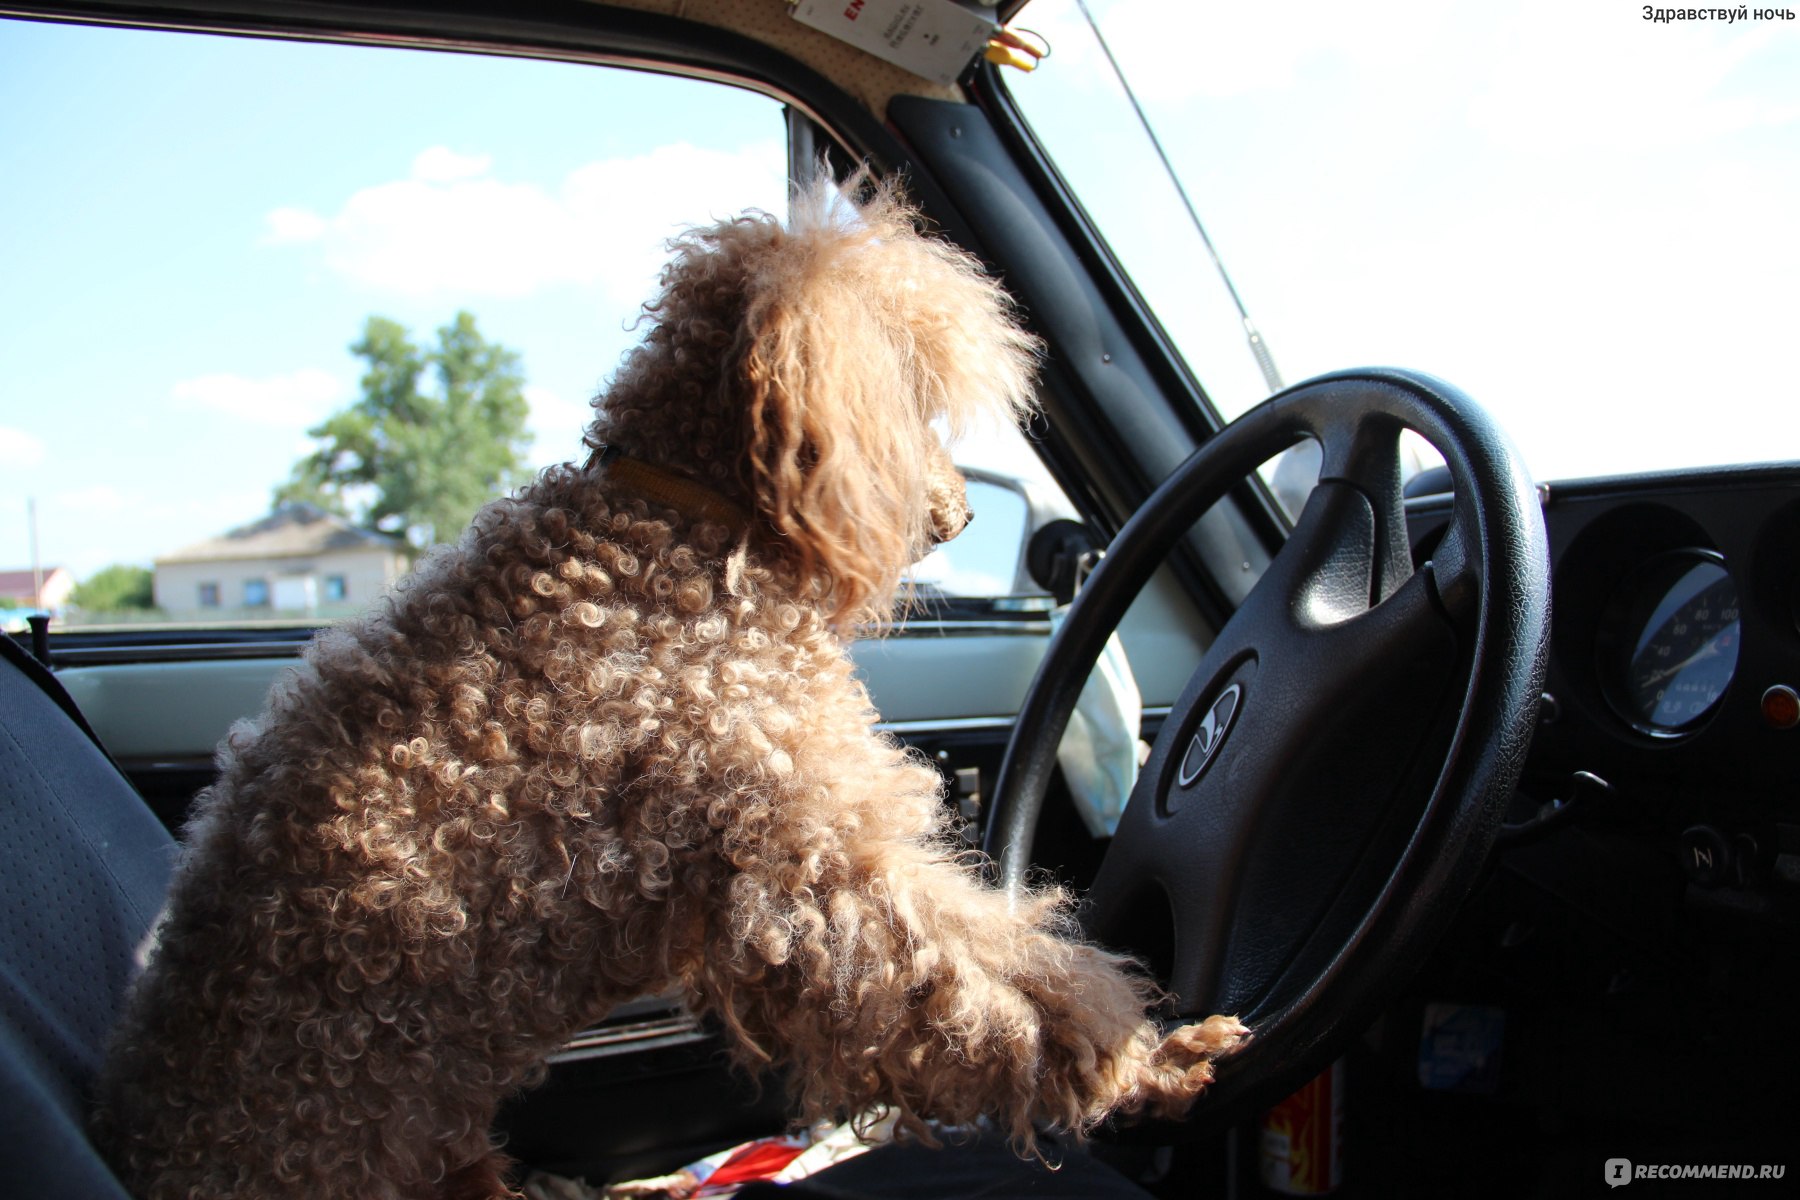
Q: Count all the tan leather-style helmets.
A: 0